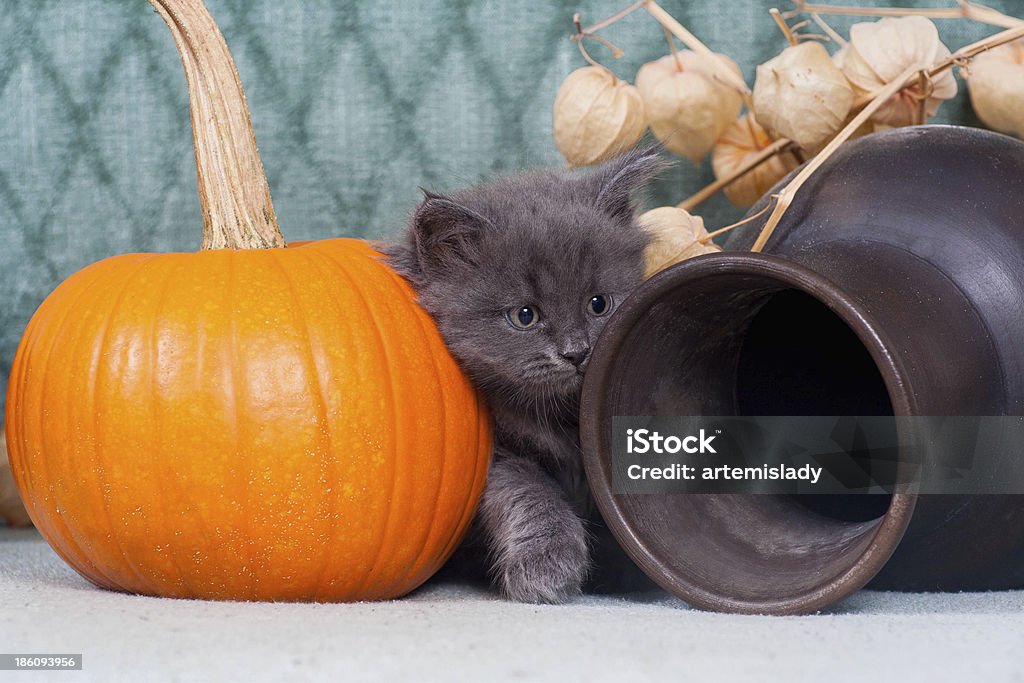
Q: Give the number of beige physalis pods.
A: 7